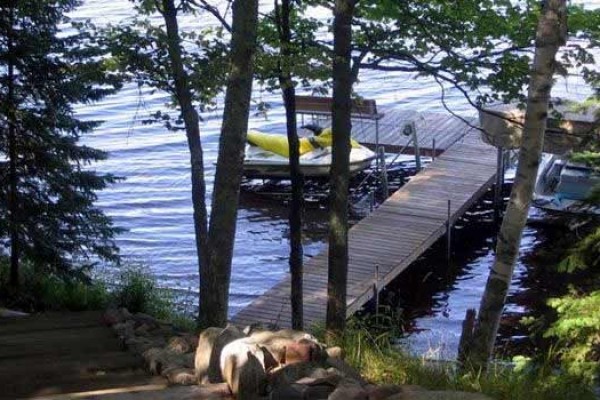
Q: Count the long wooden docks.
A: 1